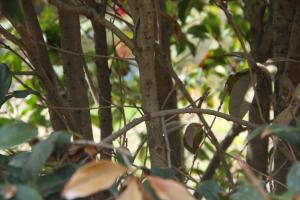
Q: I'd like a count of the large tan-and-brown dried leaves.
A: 3